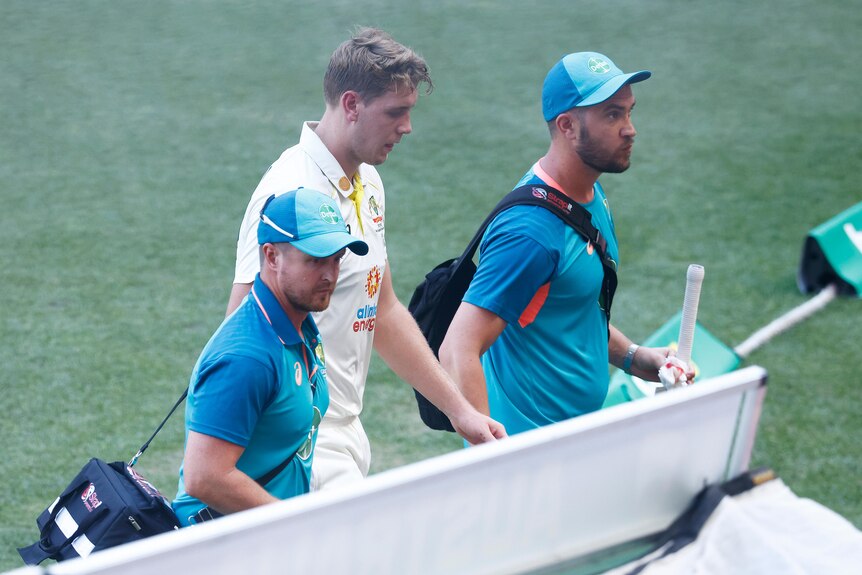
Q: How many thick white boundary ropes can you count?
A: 1